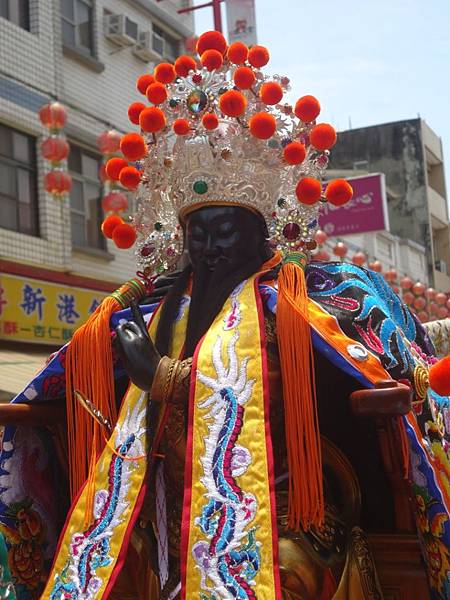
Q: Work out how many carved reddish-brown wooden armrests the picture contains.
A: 2